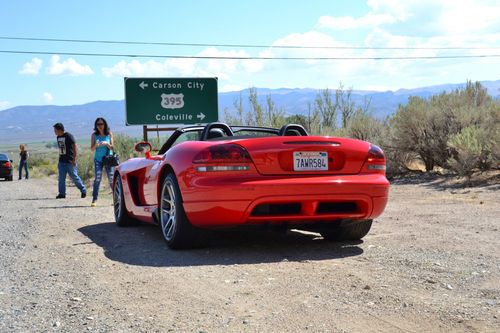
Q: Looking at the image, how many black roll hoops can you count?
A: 2